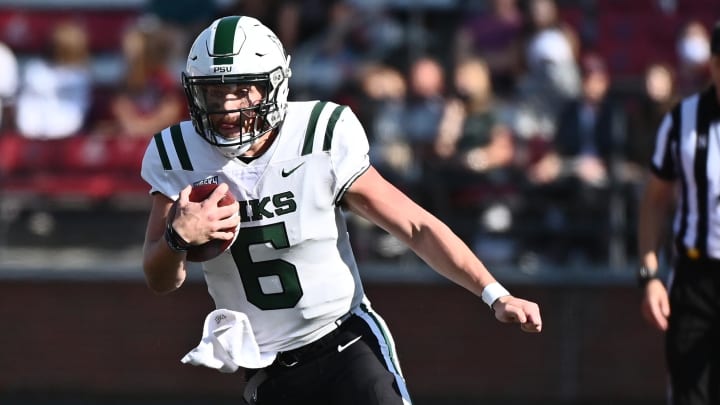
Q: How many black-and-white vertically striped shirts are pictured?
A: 1